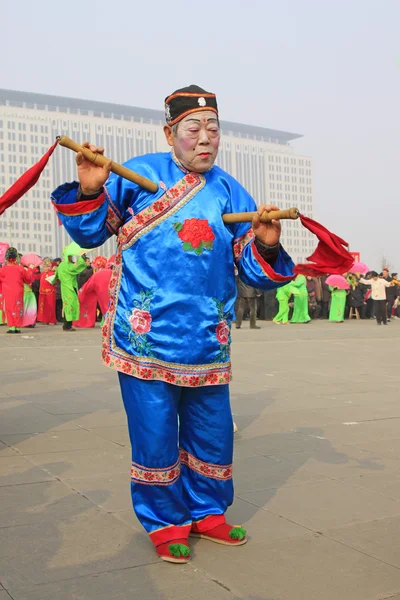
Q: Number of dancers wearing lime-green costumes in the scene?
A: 4